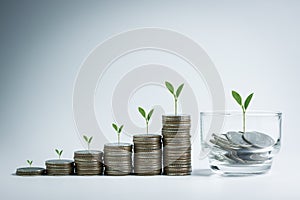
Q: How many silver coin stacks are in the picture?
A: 6